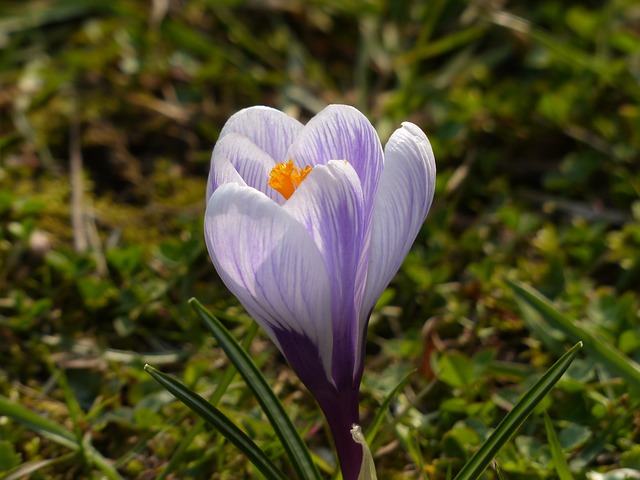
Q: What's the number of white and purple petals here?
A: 6